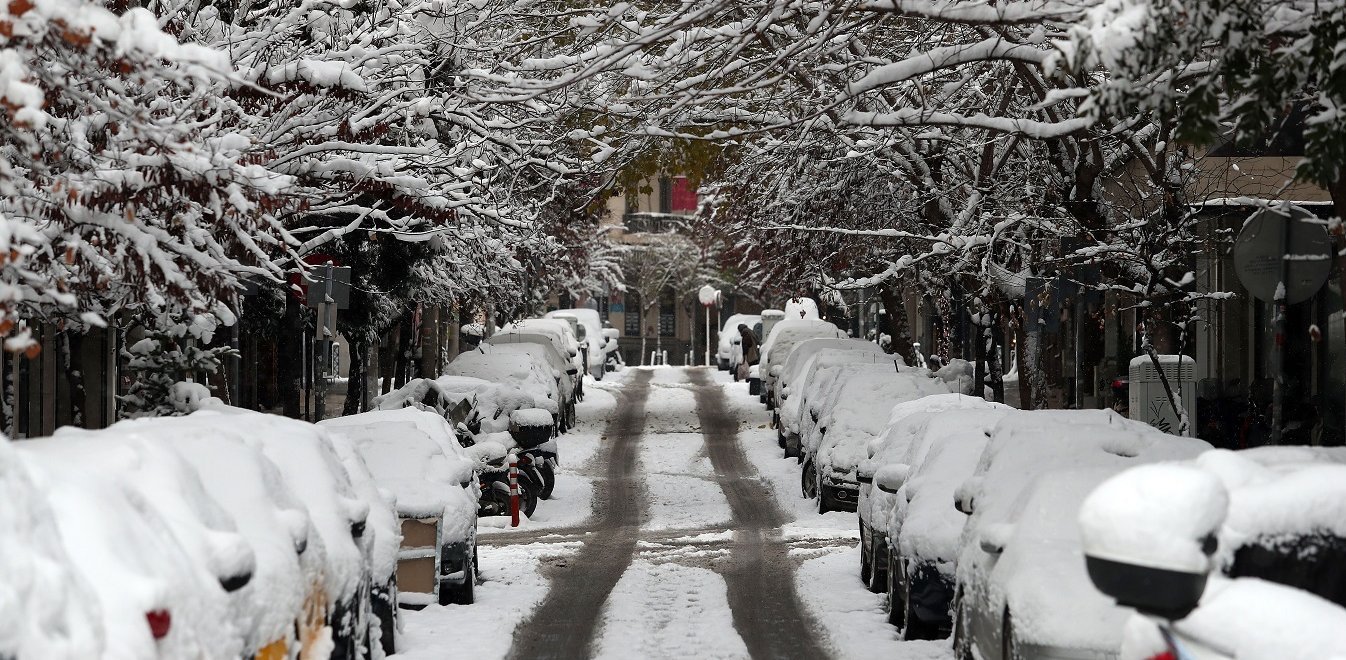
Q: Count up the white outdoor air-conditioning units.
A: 1